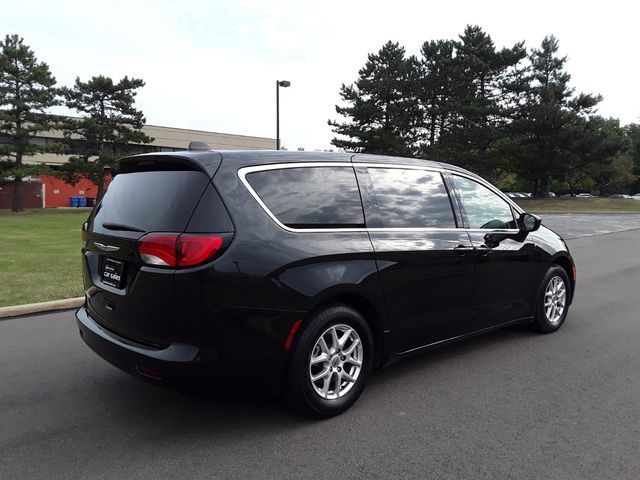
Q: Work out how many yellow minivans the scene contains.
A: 0